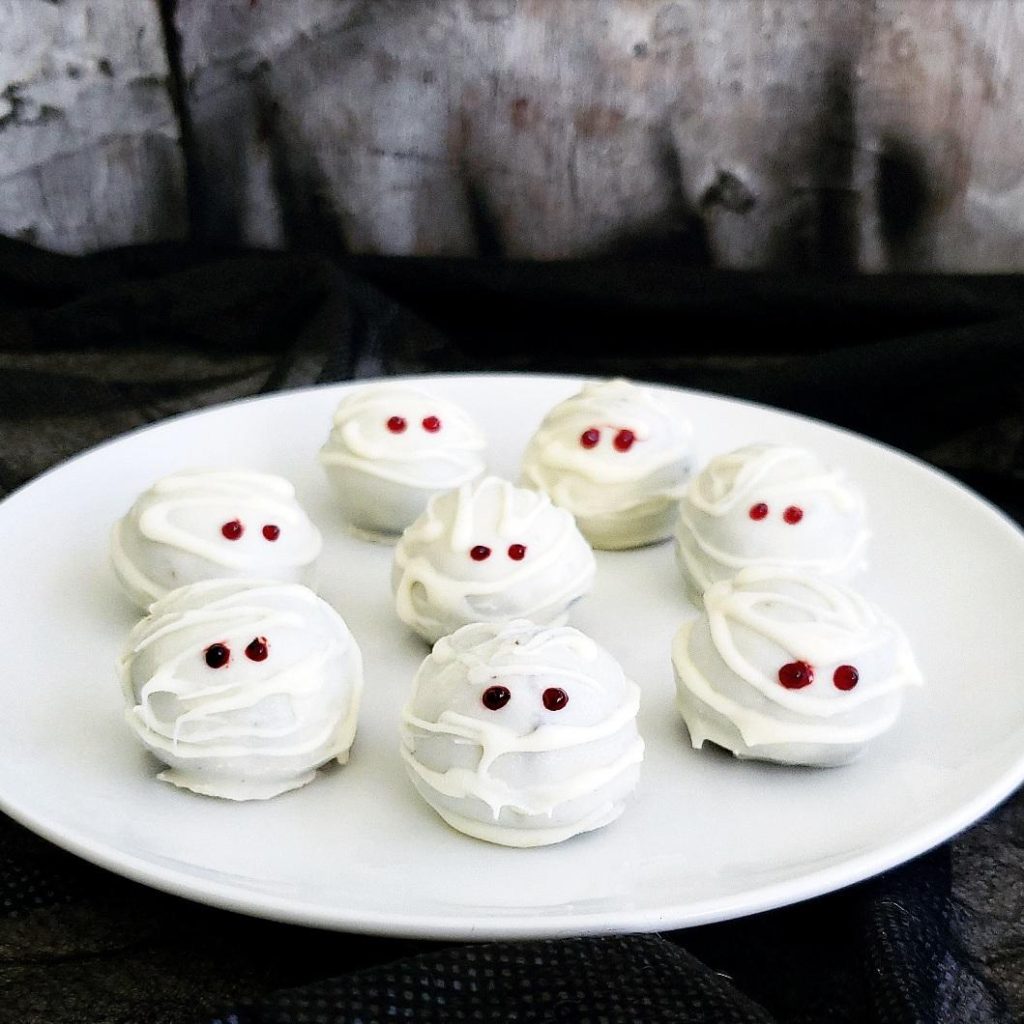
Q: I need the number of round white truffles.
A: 8